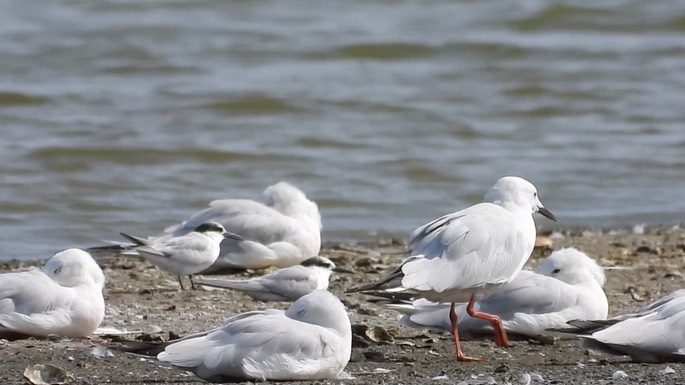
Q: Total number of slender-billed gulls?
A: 6